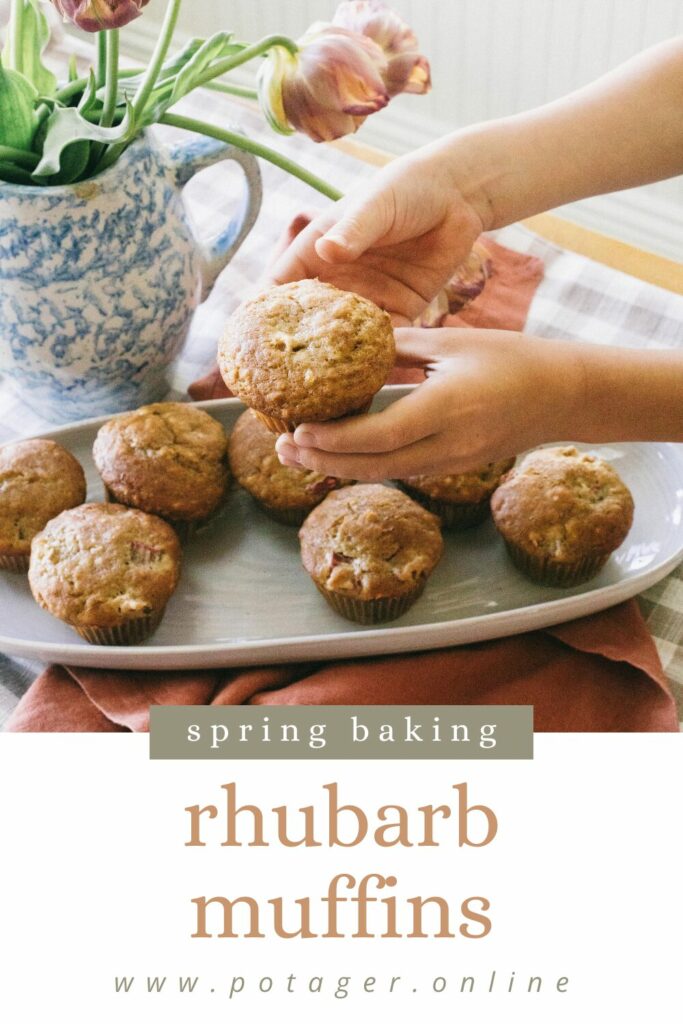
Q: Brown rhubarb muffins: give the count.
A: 8